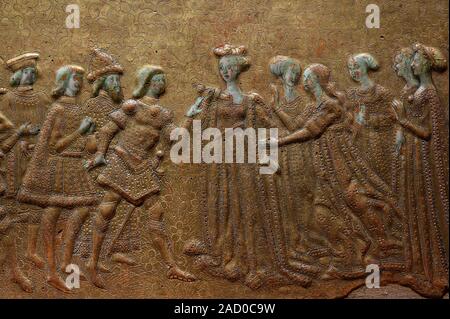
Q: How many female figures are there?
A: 6